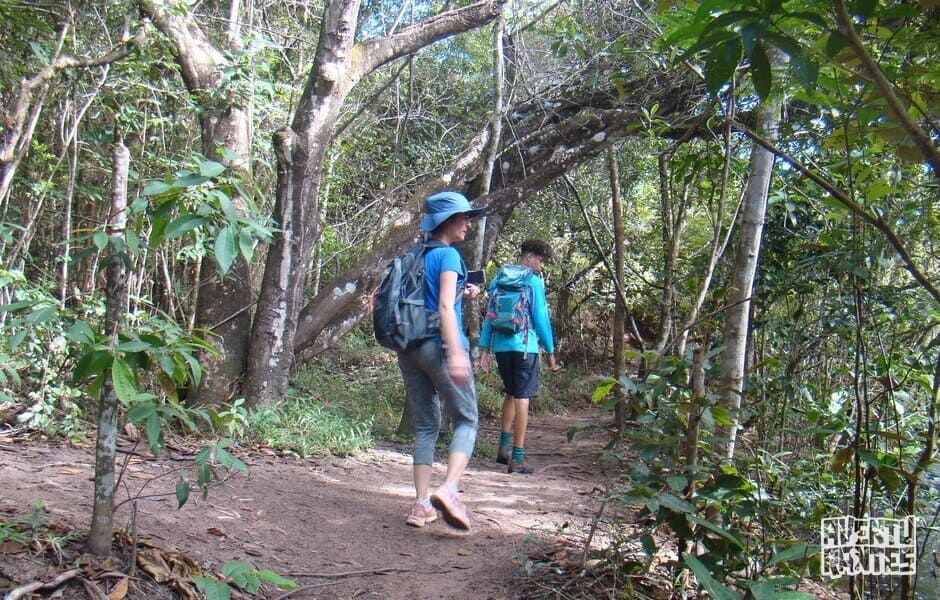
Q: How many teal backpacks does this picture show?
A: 1